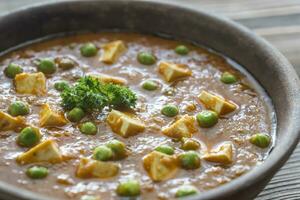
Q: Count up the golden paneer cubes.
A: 13